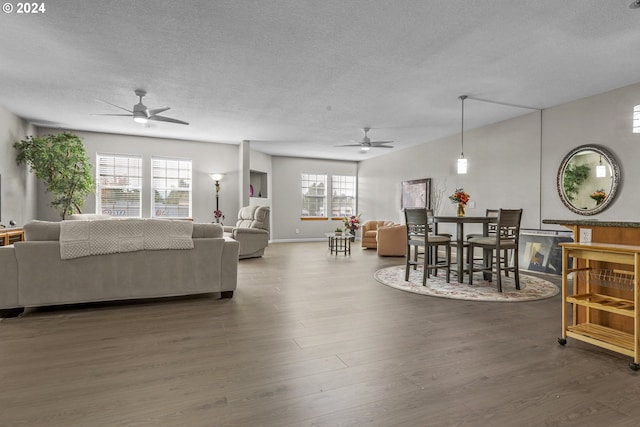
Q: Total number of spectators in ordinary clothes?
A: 0